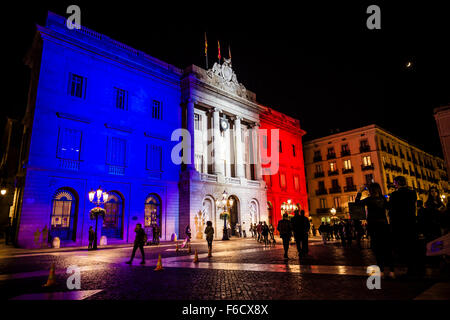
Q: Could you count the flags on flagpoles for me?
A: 3